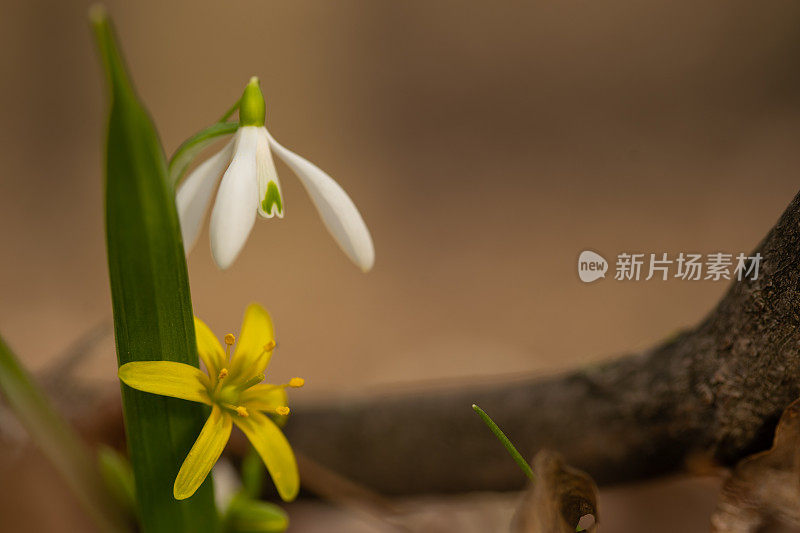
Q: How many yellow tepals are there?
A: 6